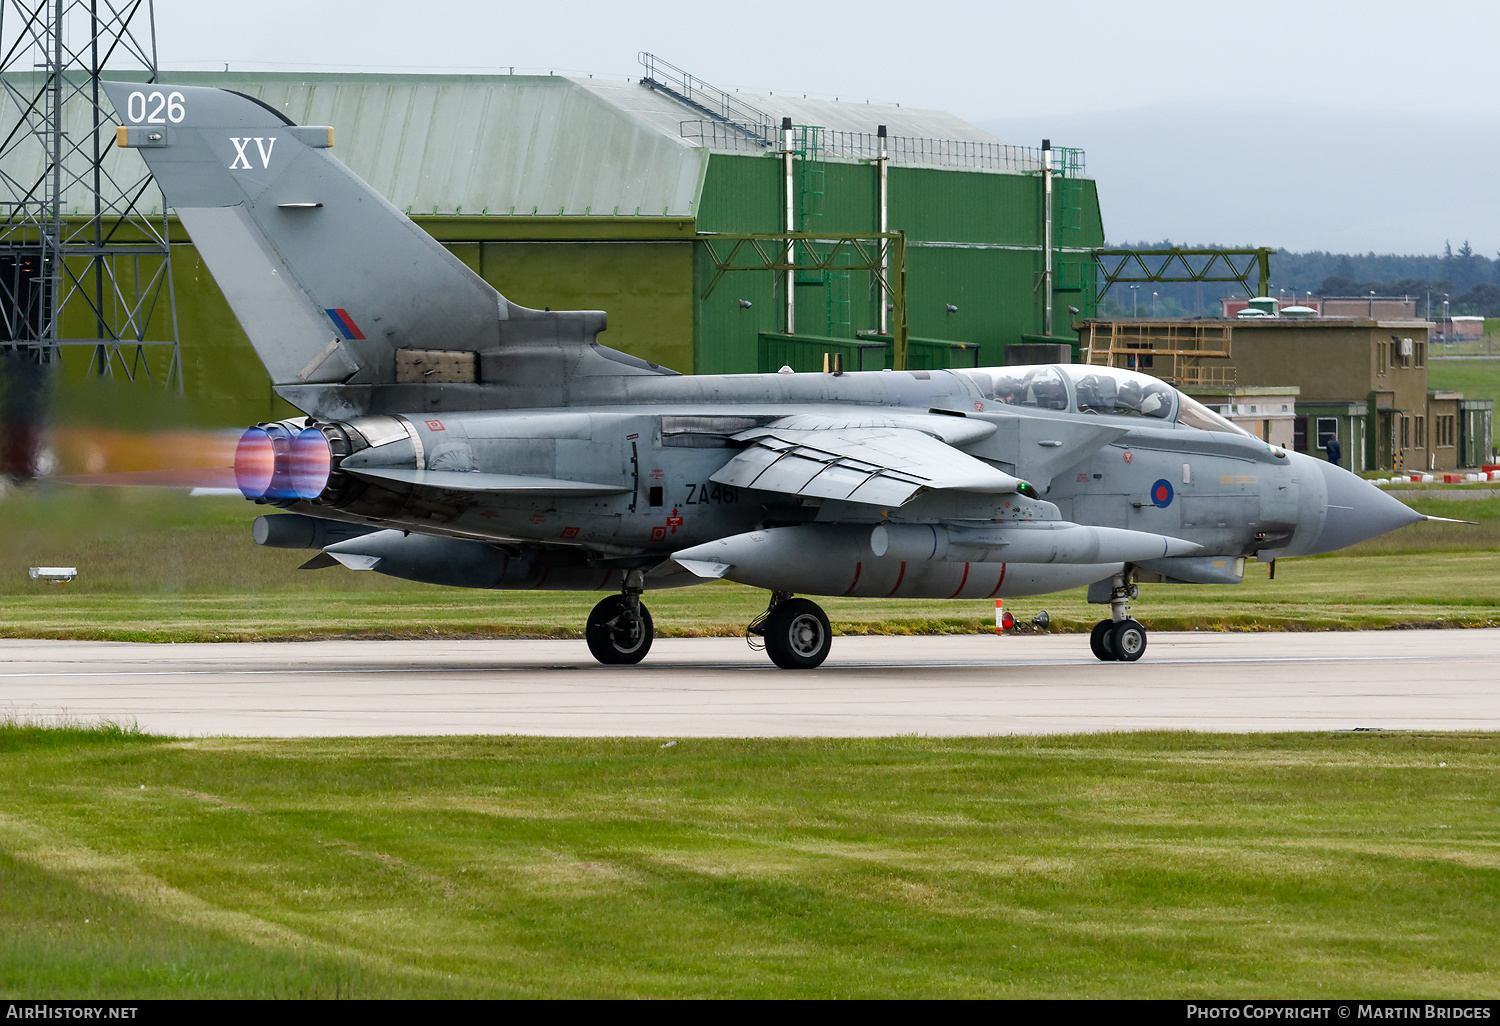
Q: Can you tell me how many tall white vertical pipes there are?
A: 3